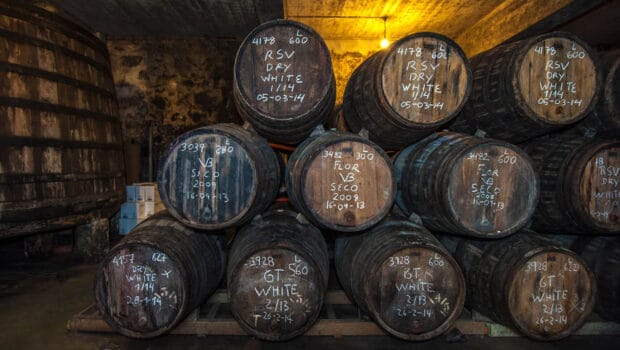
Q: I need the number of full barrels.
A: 10